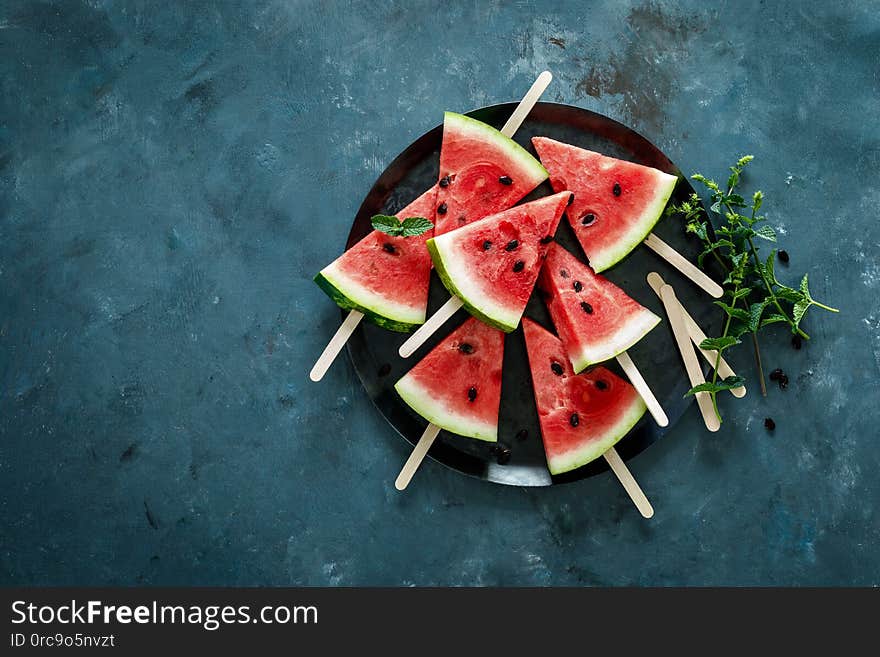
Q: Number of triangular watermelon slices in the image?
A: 7